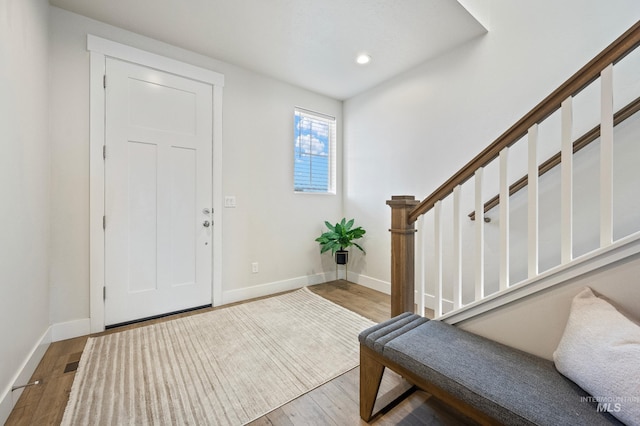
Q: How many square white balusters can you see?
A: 8